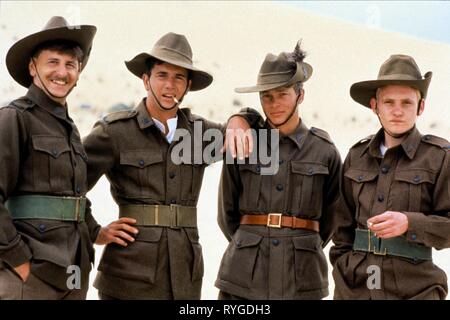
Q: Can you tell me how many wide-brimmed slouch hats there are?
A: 4